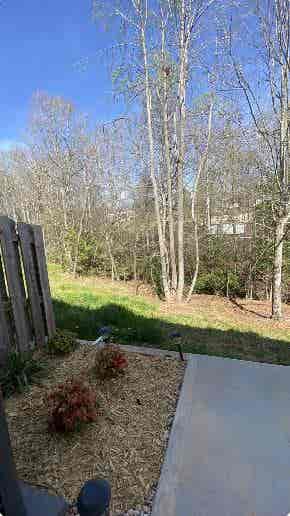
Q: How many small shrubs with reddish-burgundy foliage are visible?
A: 2